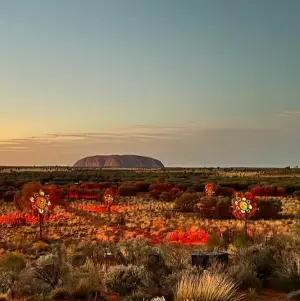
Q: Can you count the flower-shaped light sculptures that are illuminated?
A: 4